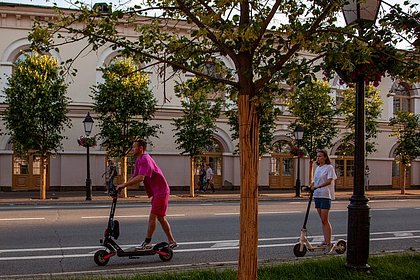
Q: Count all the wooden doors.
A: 6